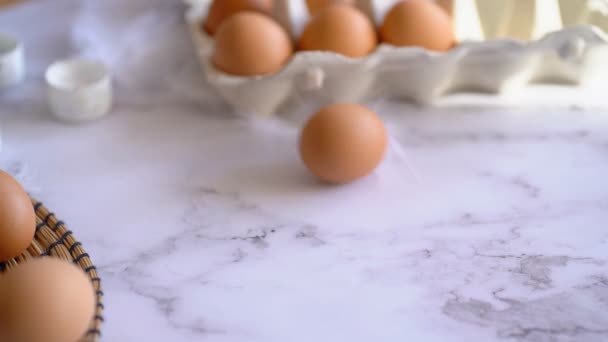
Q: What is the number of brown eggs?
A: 8